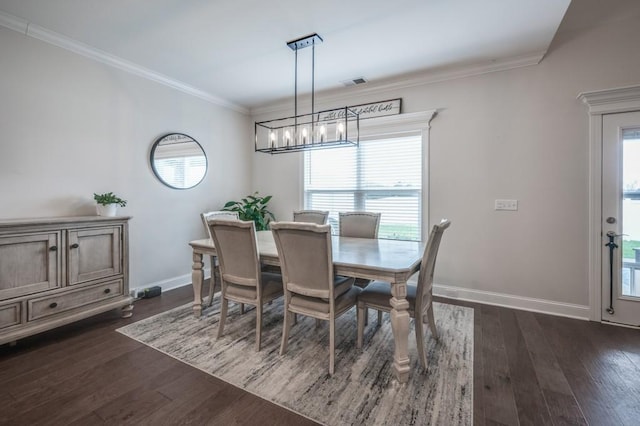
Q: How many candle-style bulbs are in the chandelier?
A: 5